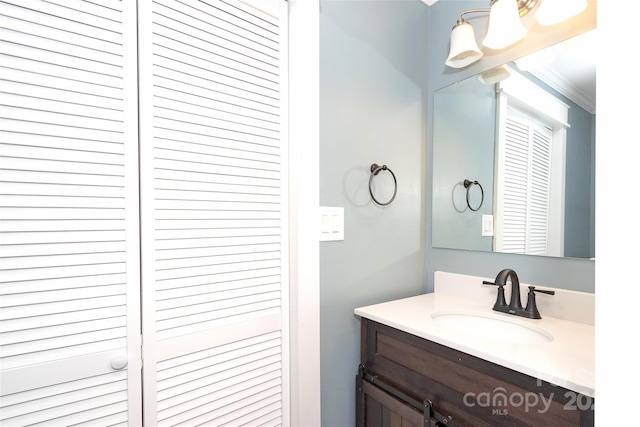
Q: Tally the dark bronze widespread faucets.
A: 1